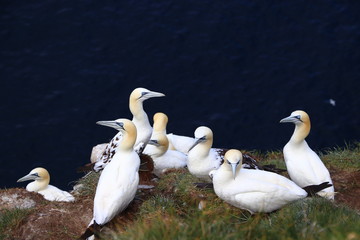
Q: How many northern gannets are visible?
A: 8